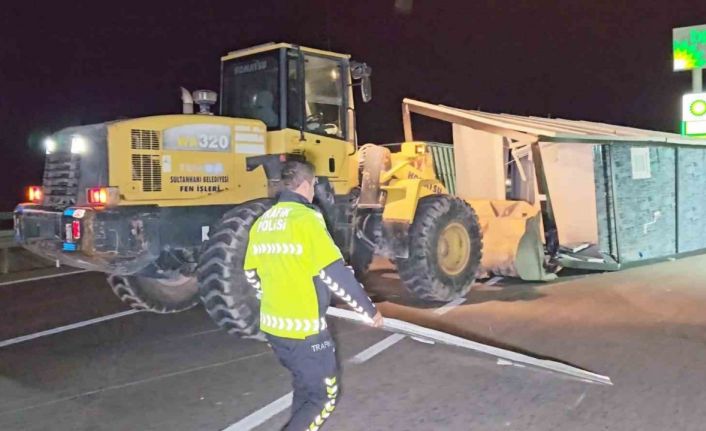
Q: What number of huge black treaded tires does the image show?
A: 3